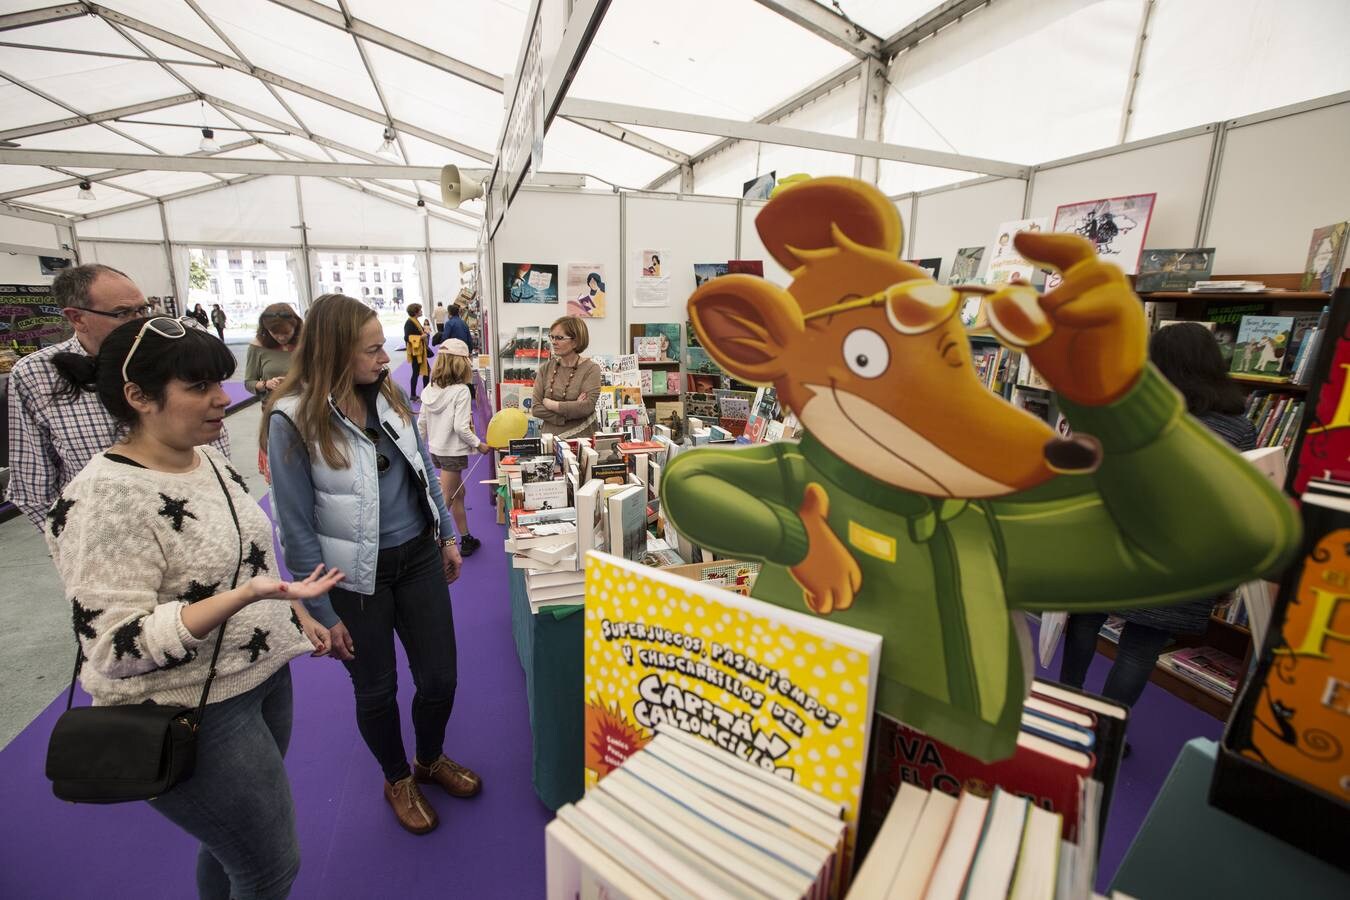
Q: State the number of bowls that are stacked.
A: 0